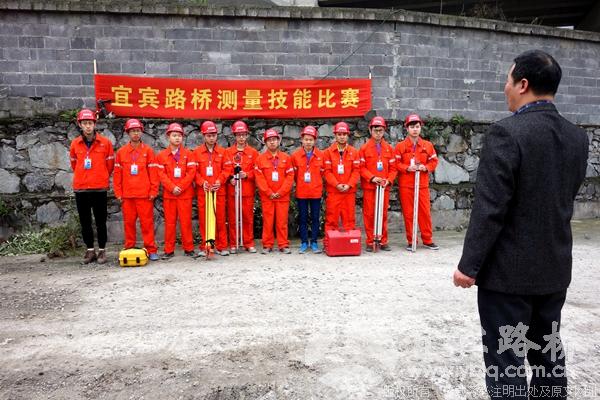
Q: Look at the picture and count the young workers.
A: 10